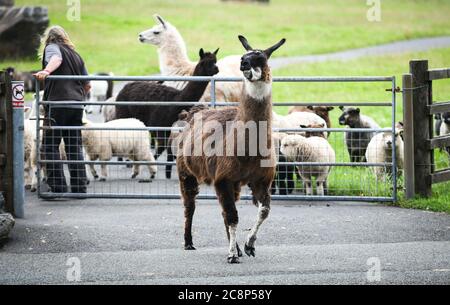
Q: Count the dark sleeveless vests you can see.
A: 1